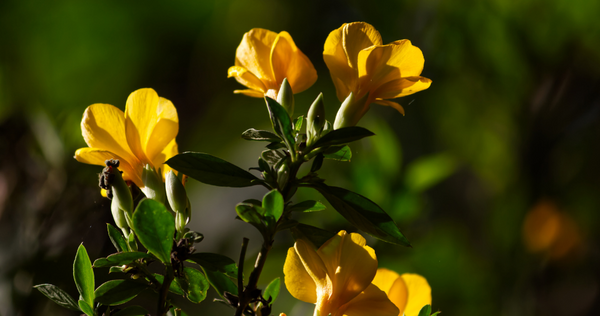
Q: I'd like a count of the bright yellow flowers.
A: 5